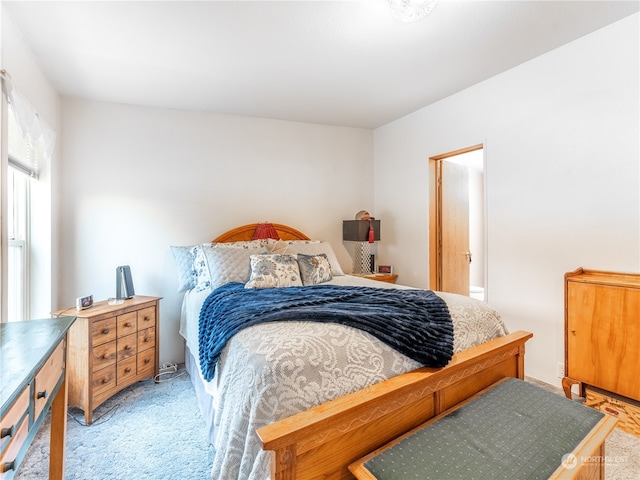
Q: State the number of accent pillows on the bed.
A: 2